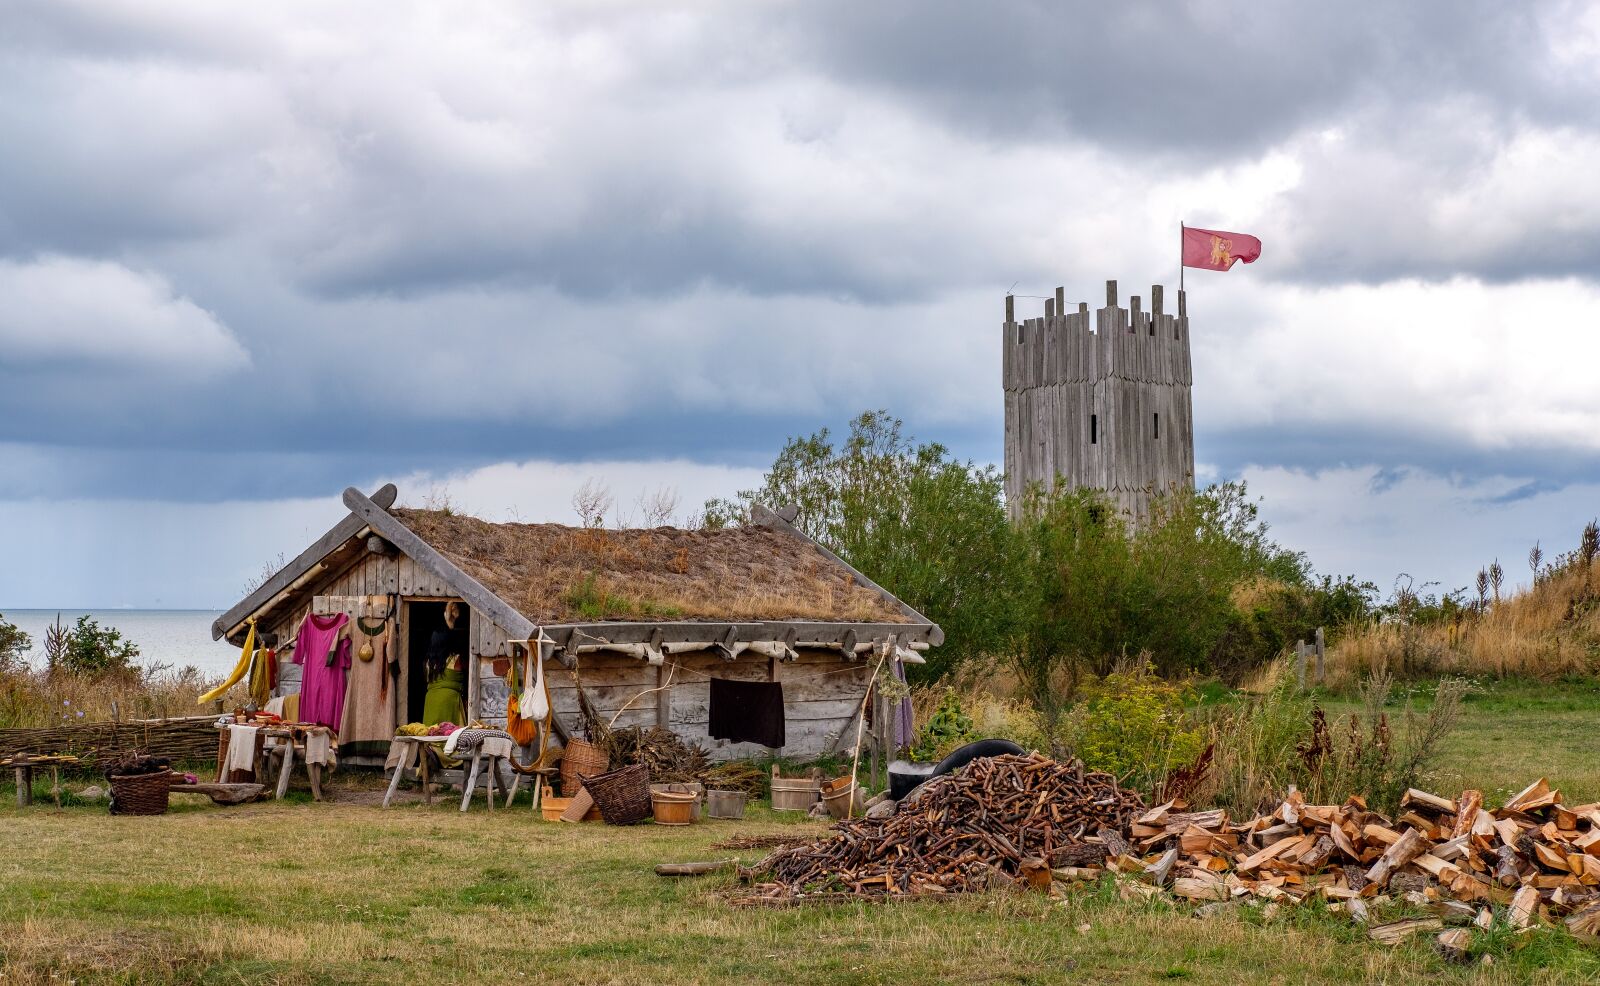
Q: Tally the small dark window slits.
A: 2